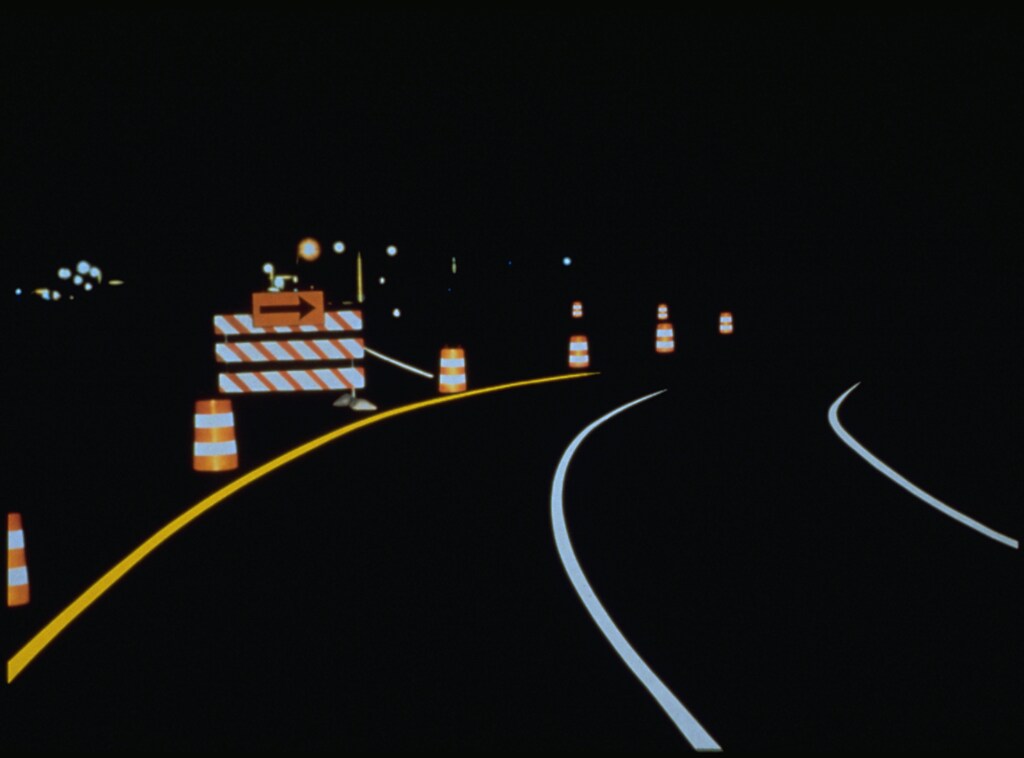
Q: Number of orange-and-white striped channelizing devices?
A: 8